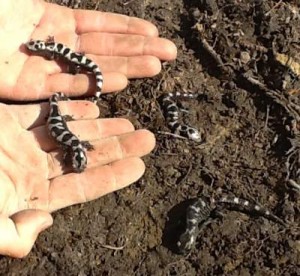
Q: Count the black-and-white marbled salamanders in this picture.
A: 4